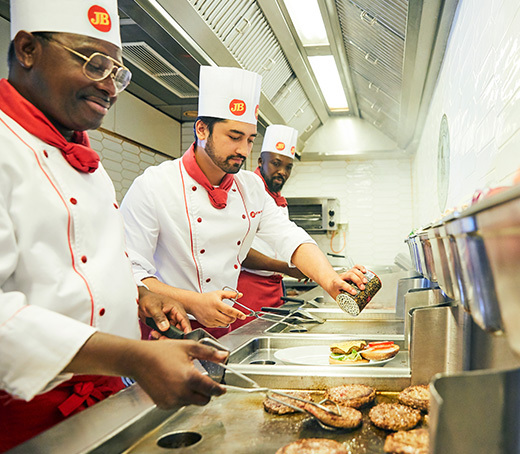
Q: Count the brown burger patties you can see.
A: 7